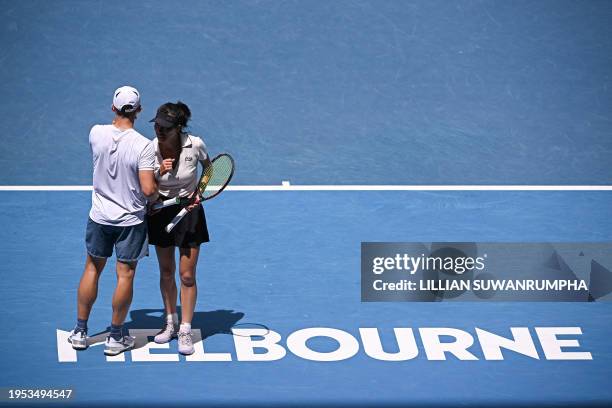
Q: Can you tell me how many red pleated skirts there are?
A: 0